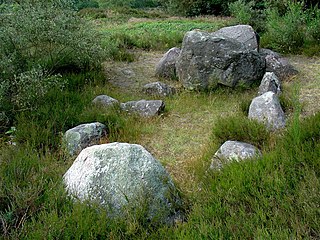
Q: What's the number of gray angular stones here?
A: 12